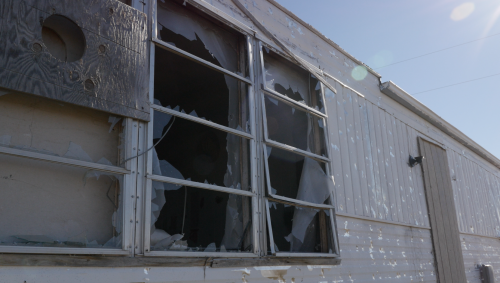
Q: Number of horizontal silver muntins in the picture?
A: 7